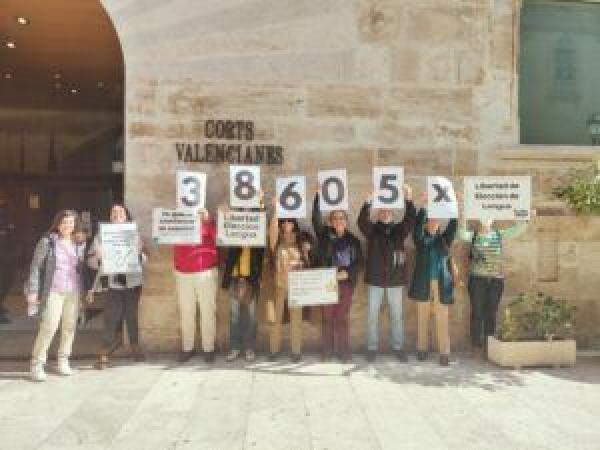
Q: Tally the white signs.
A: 11